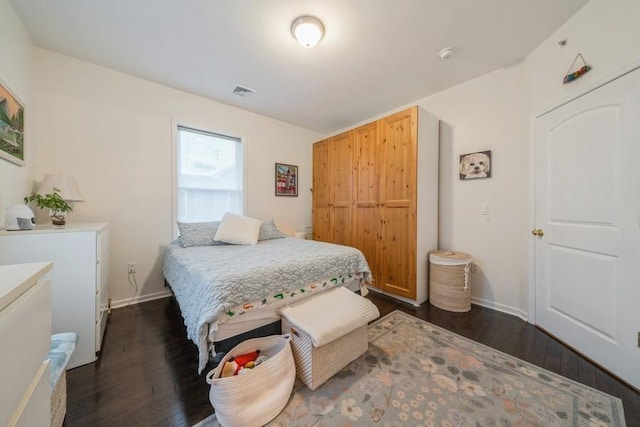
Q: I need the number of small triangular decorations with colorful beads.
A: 1